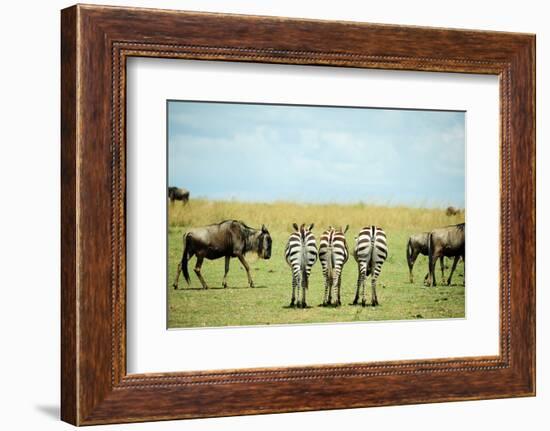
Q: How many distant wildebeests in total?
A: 2